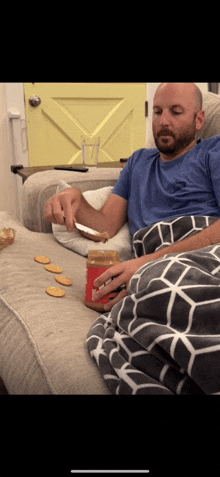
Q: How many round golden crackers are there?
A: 4